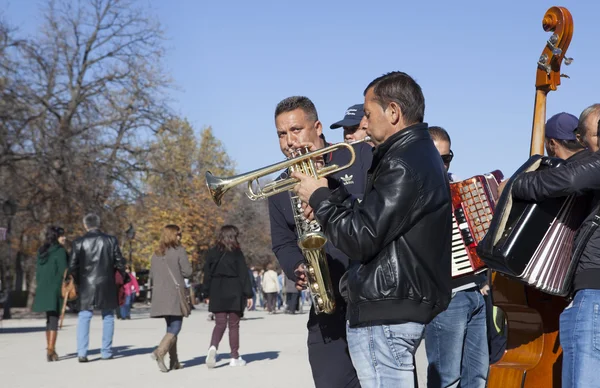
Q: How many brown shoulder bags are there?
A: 2